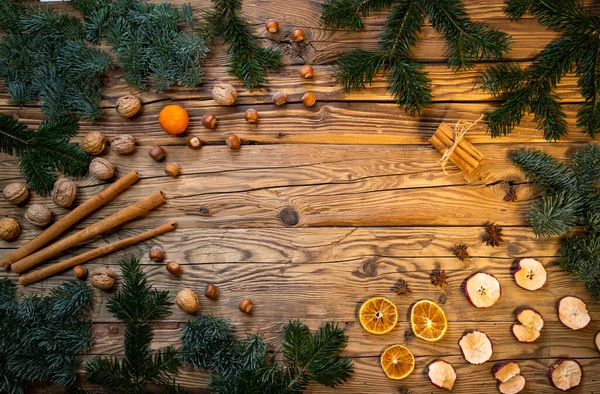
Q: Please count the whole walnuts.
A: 11